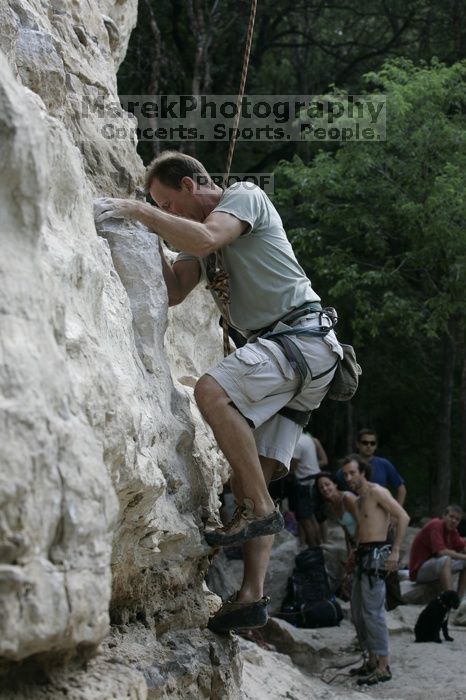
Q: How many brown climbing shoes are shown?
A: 2